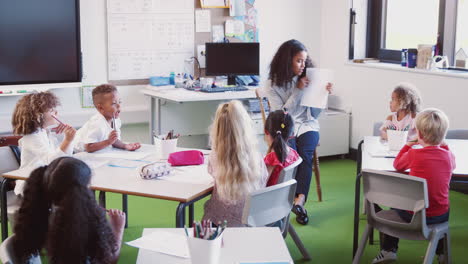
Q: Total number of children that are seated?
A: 7